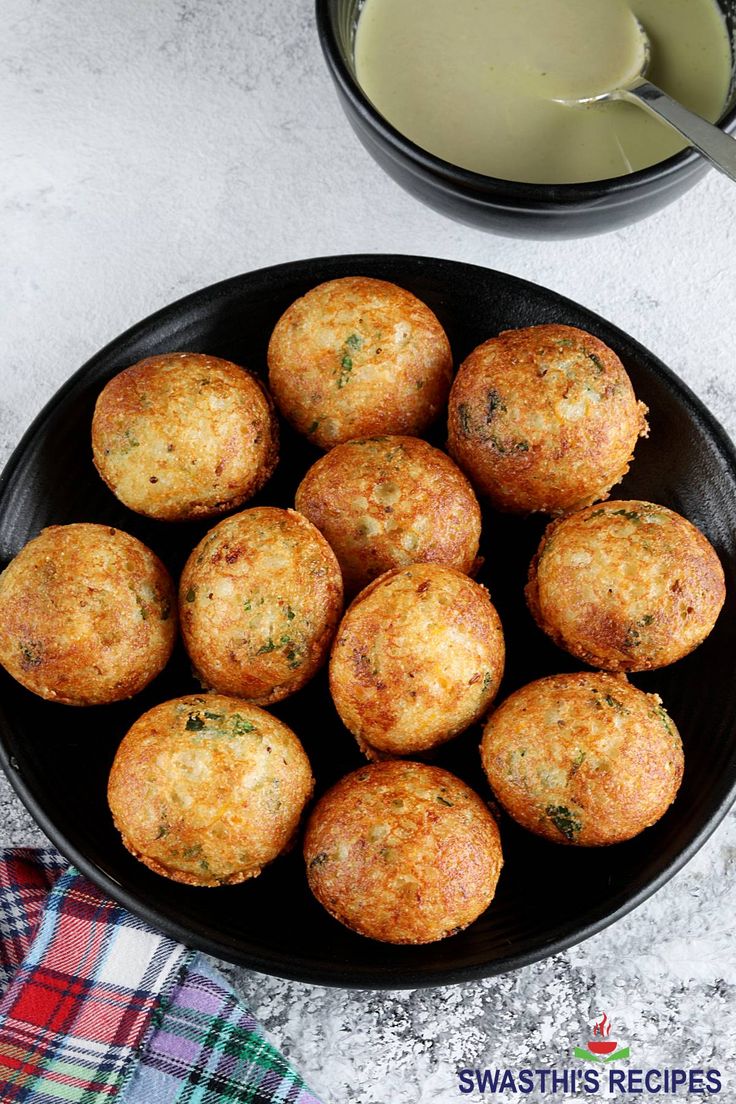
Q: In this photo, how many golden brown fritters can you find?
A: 11